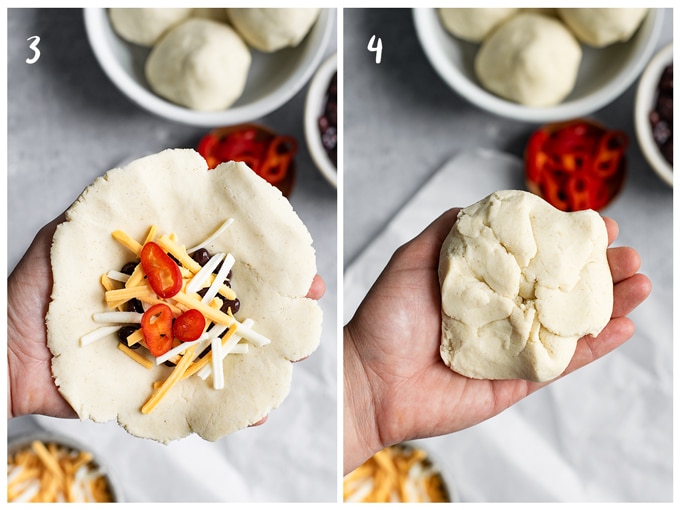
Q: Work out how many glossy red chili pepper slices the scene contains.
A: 3